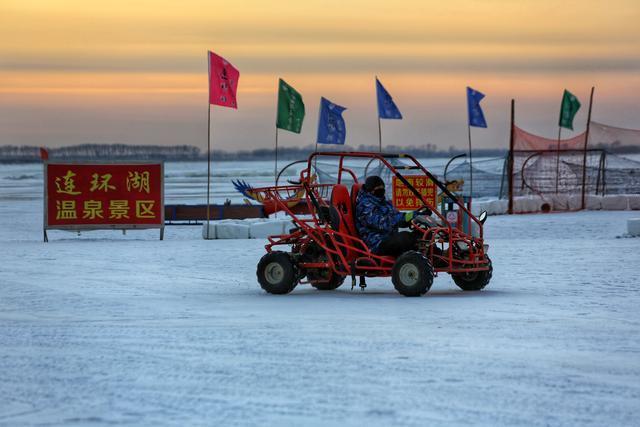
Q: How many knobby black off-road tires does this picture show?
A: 4